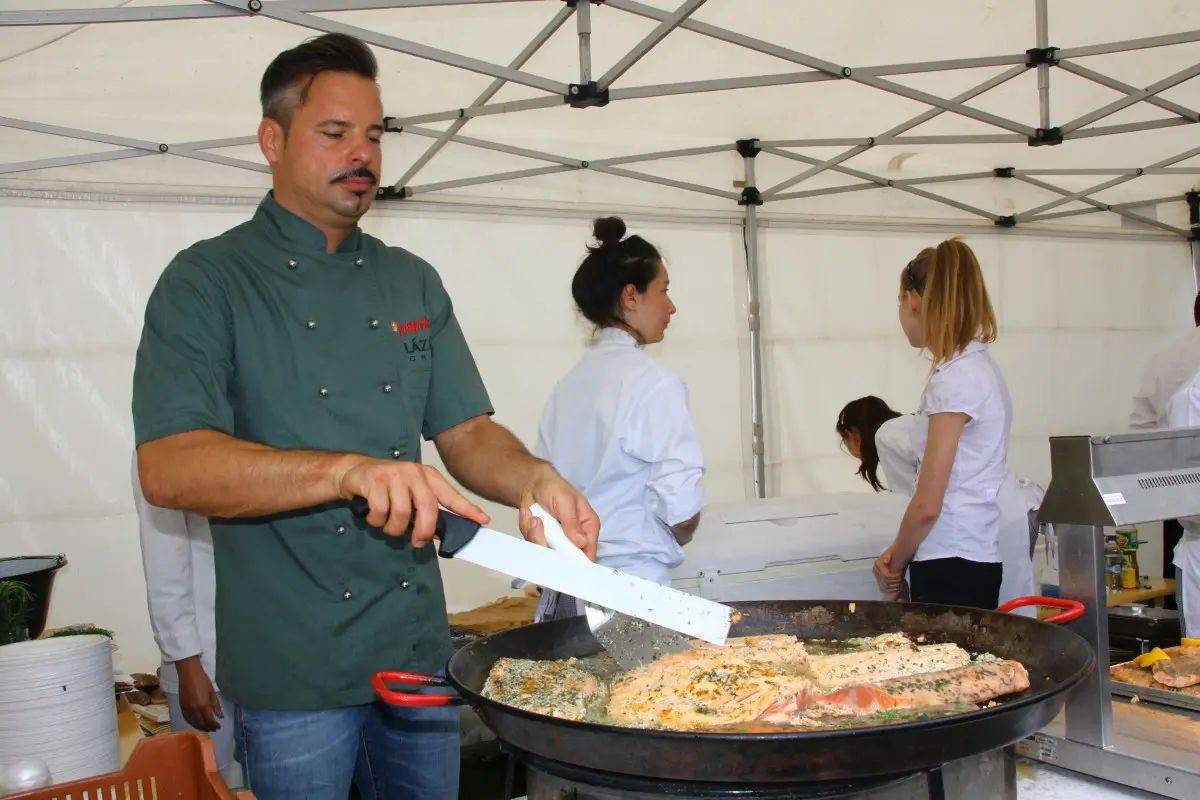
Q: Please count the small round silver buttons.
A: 10